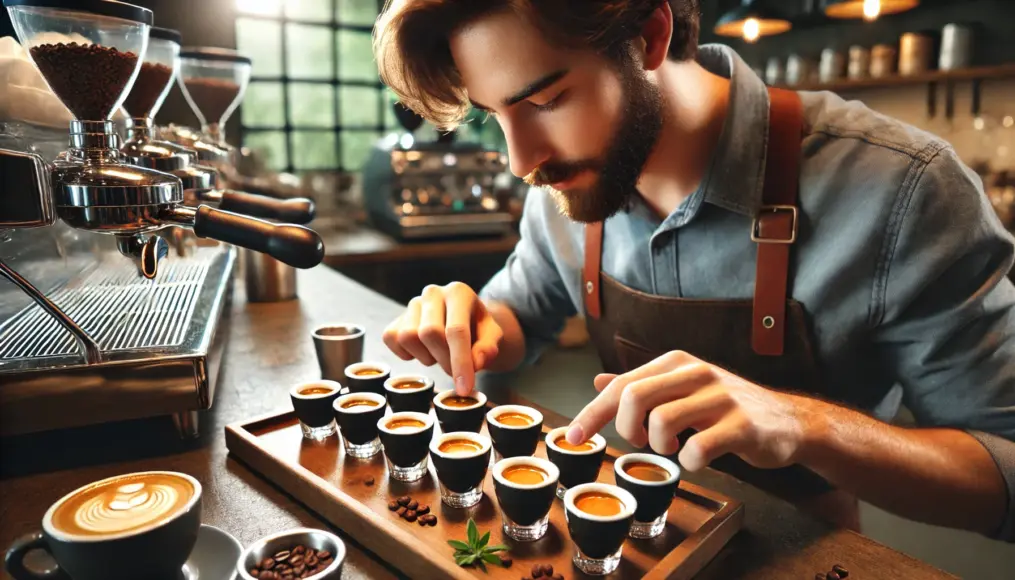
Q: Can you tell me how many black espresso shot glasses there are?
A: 12